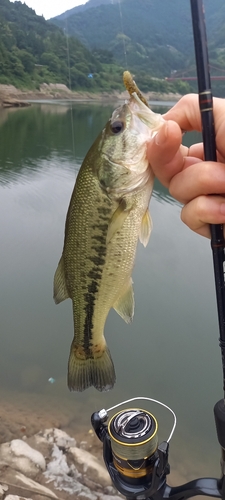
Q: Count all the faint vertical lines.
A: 2